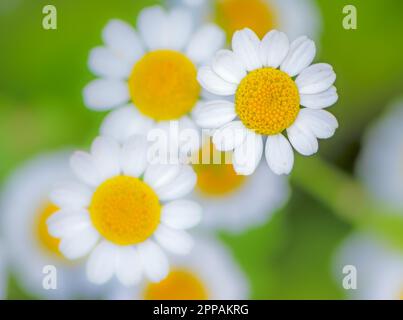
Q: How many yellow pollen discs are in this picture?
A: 7